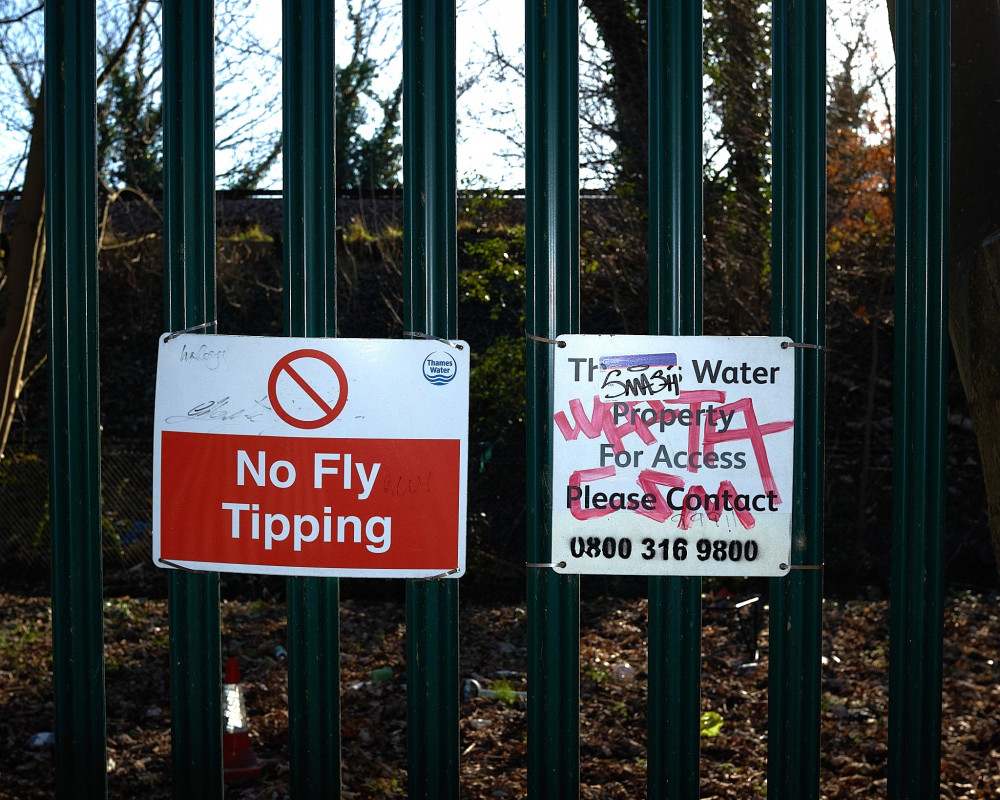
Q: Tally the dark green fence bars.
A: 8